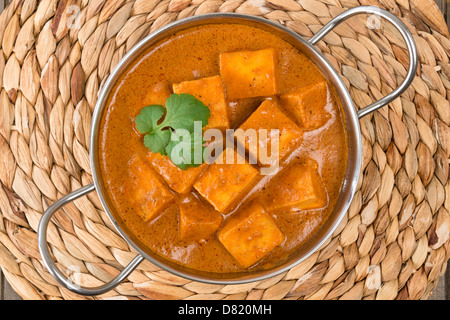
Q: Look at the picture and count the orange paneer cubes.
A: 11